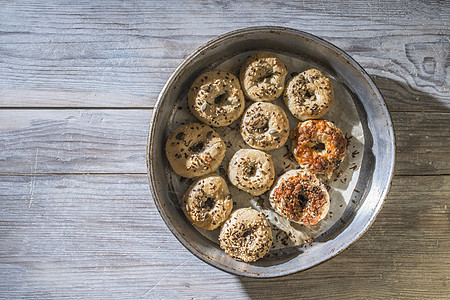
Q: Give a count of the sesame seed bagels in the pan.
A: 8